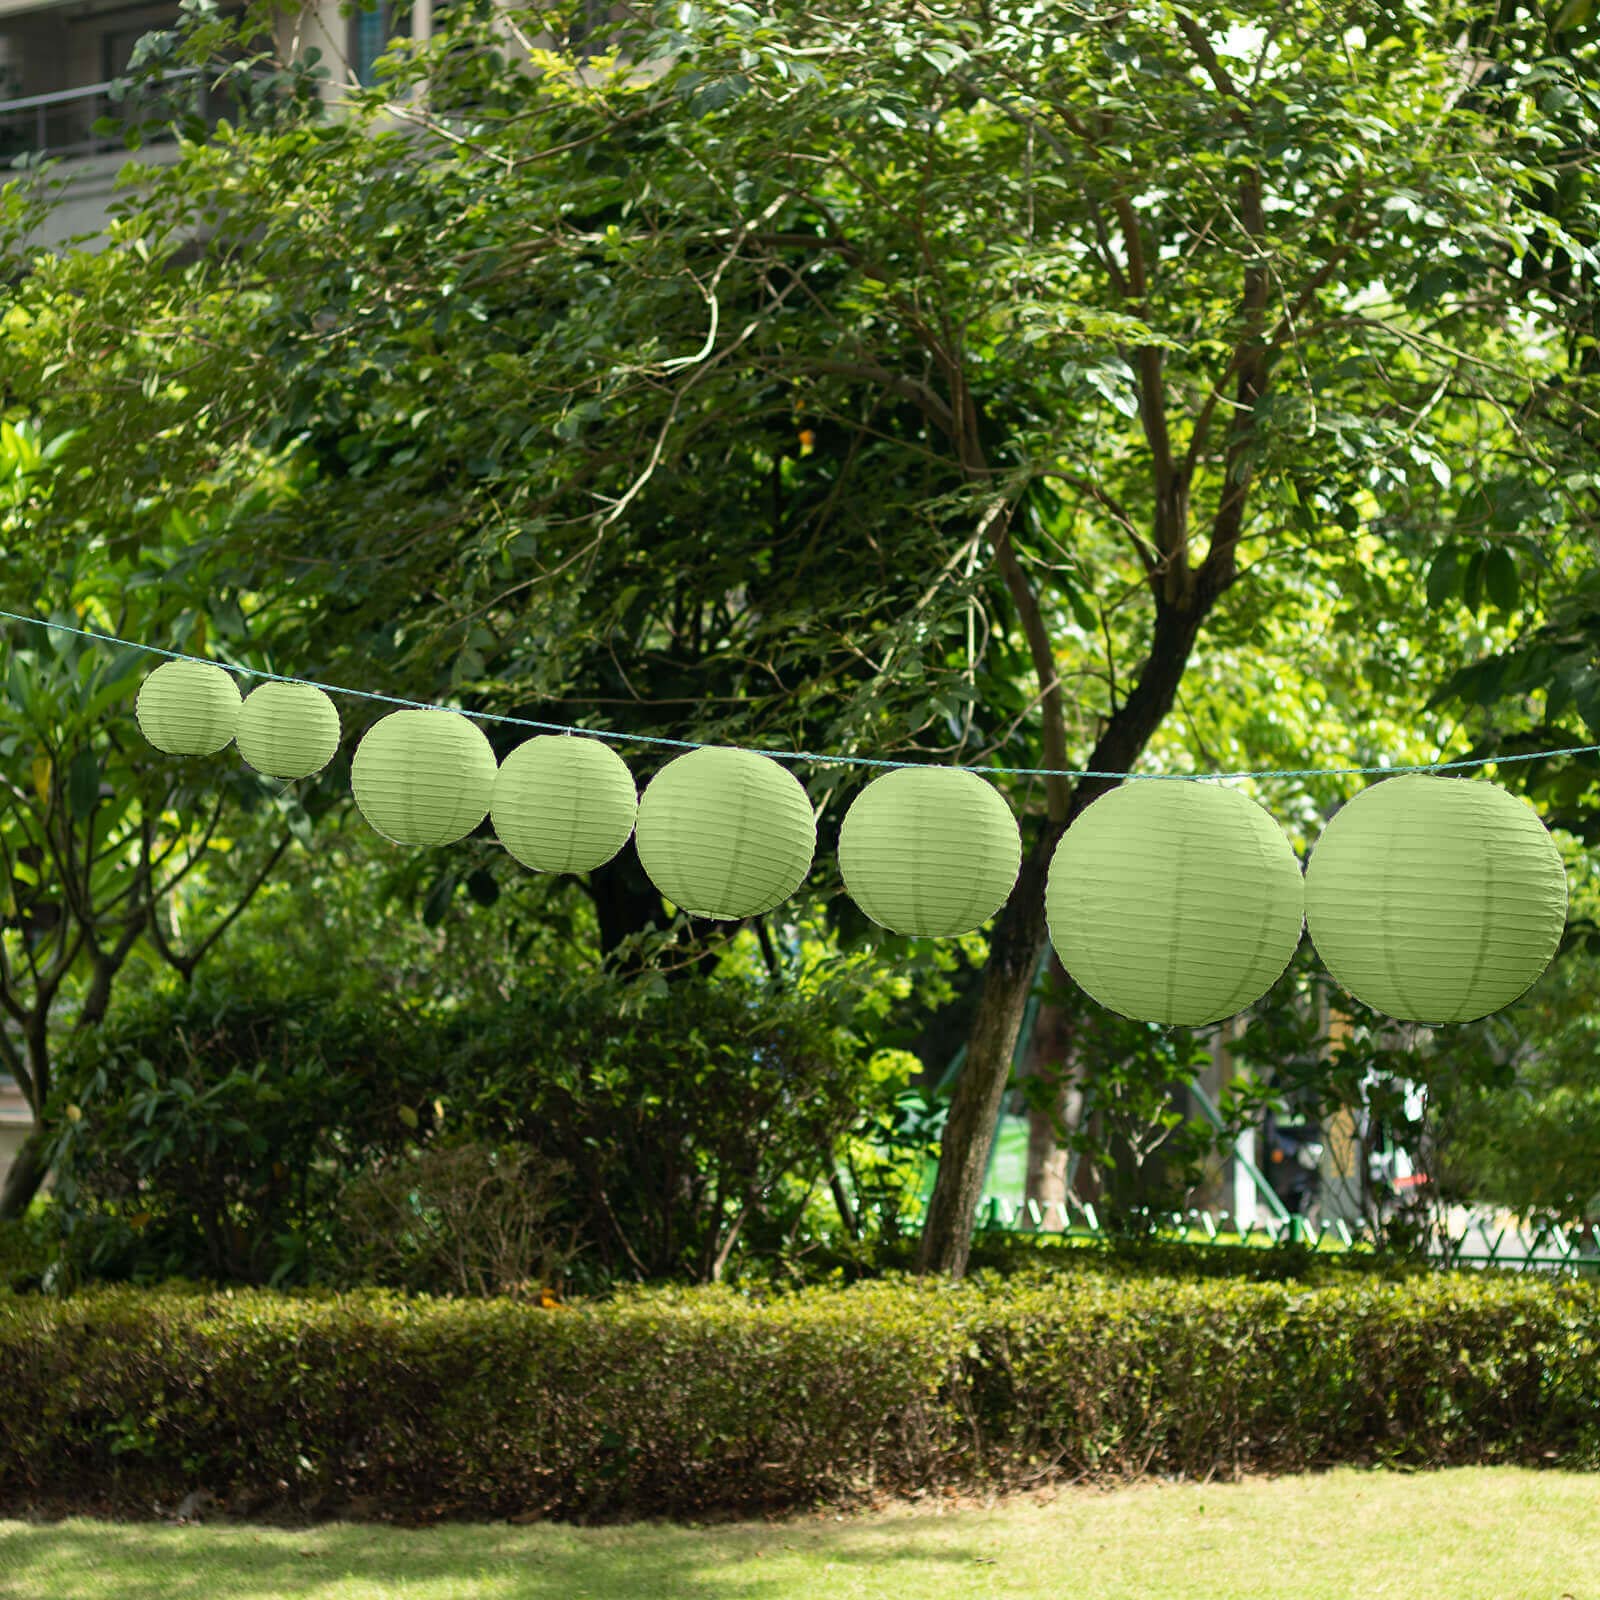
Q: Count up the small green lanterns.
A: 2